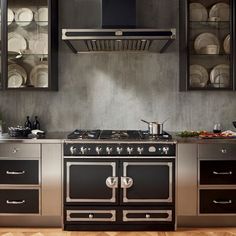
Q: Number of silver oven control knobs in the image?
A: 8